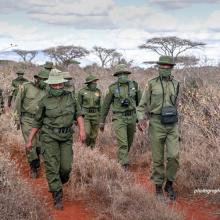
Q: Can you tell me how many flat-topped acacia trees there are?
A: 4